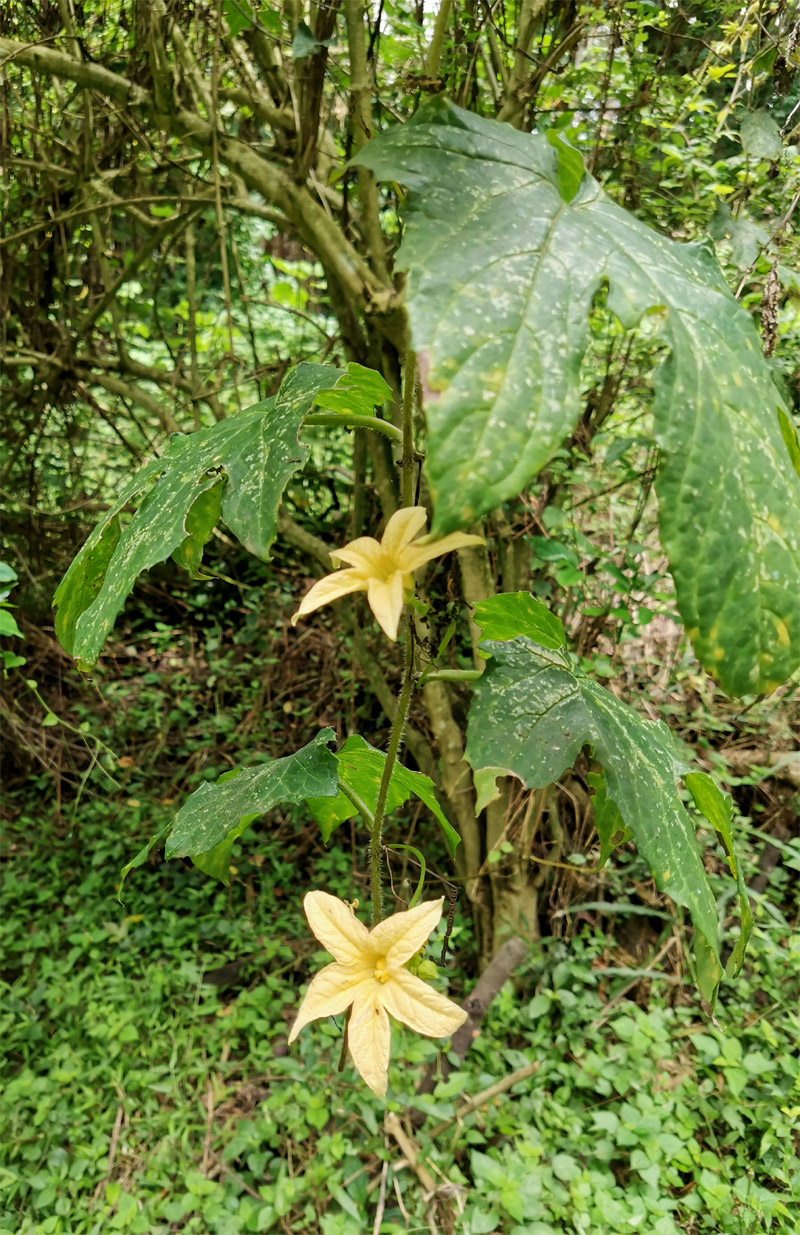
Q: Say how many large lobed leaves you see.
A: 4